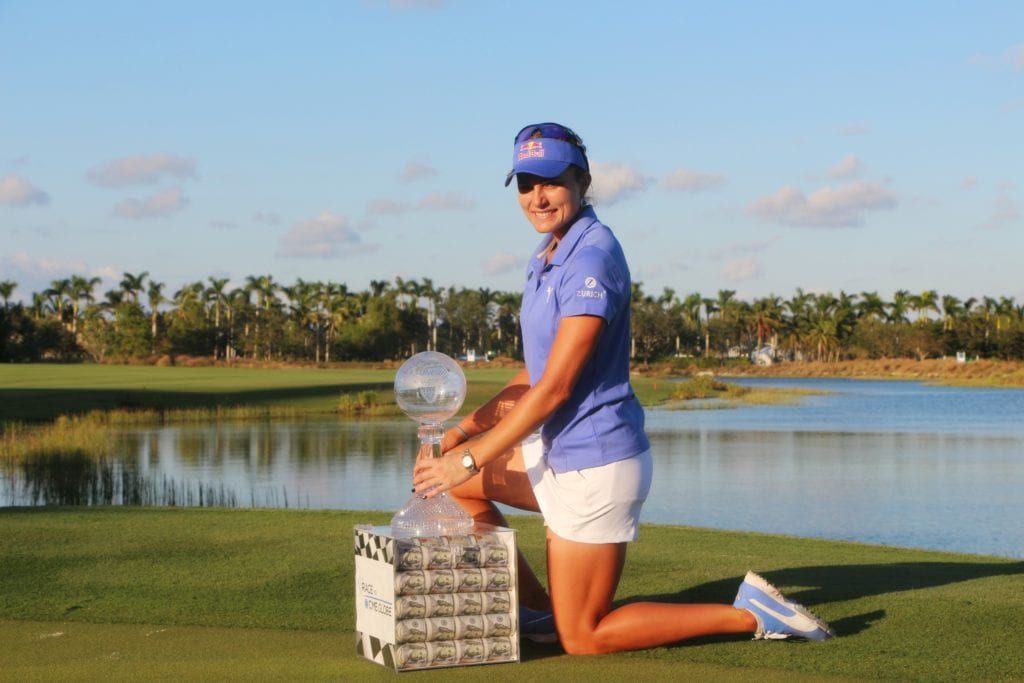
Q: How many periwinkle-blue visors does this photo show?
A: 1